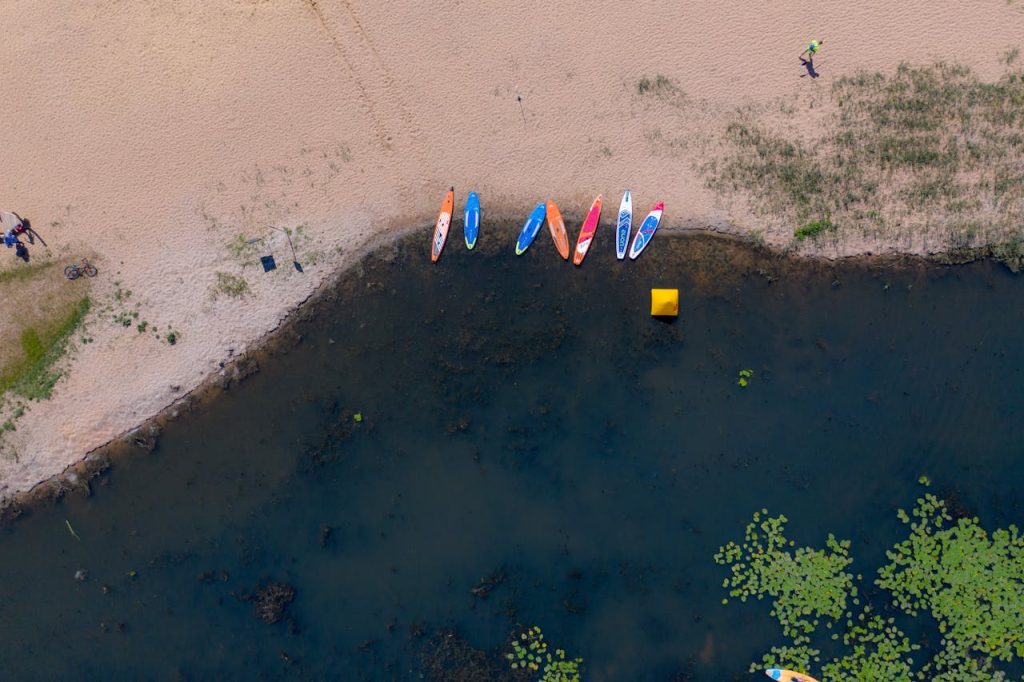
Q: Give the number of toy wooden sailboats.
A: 0